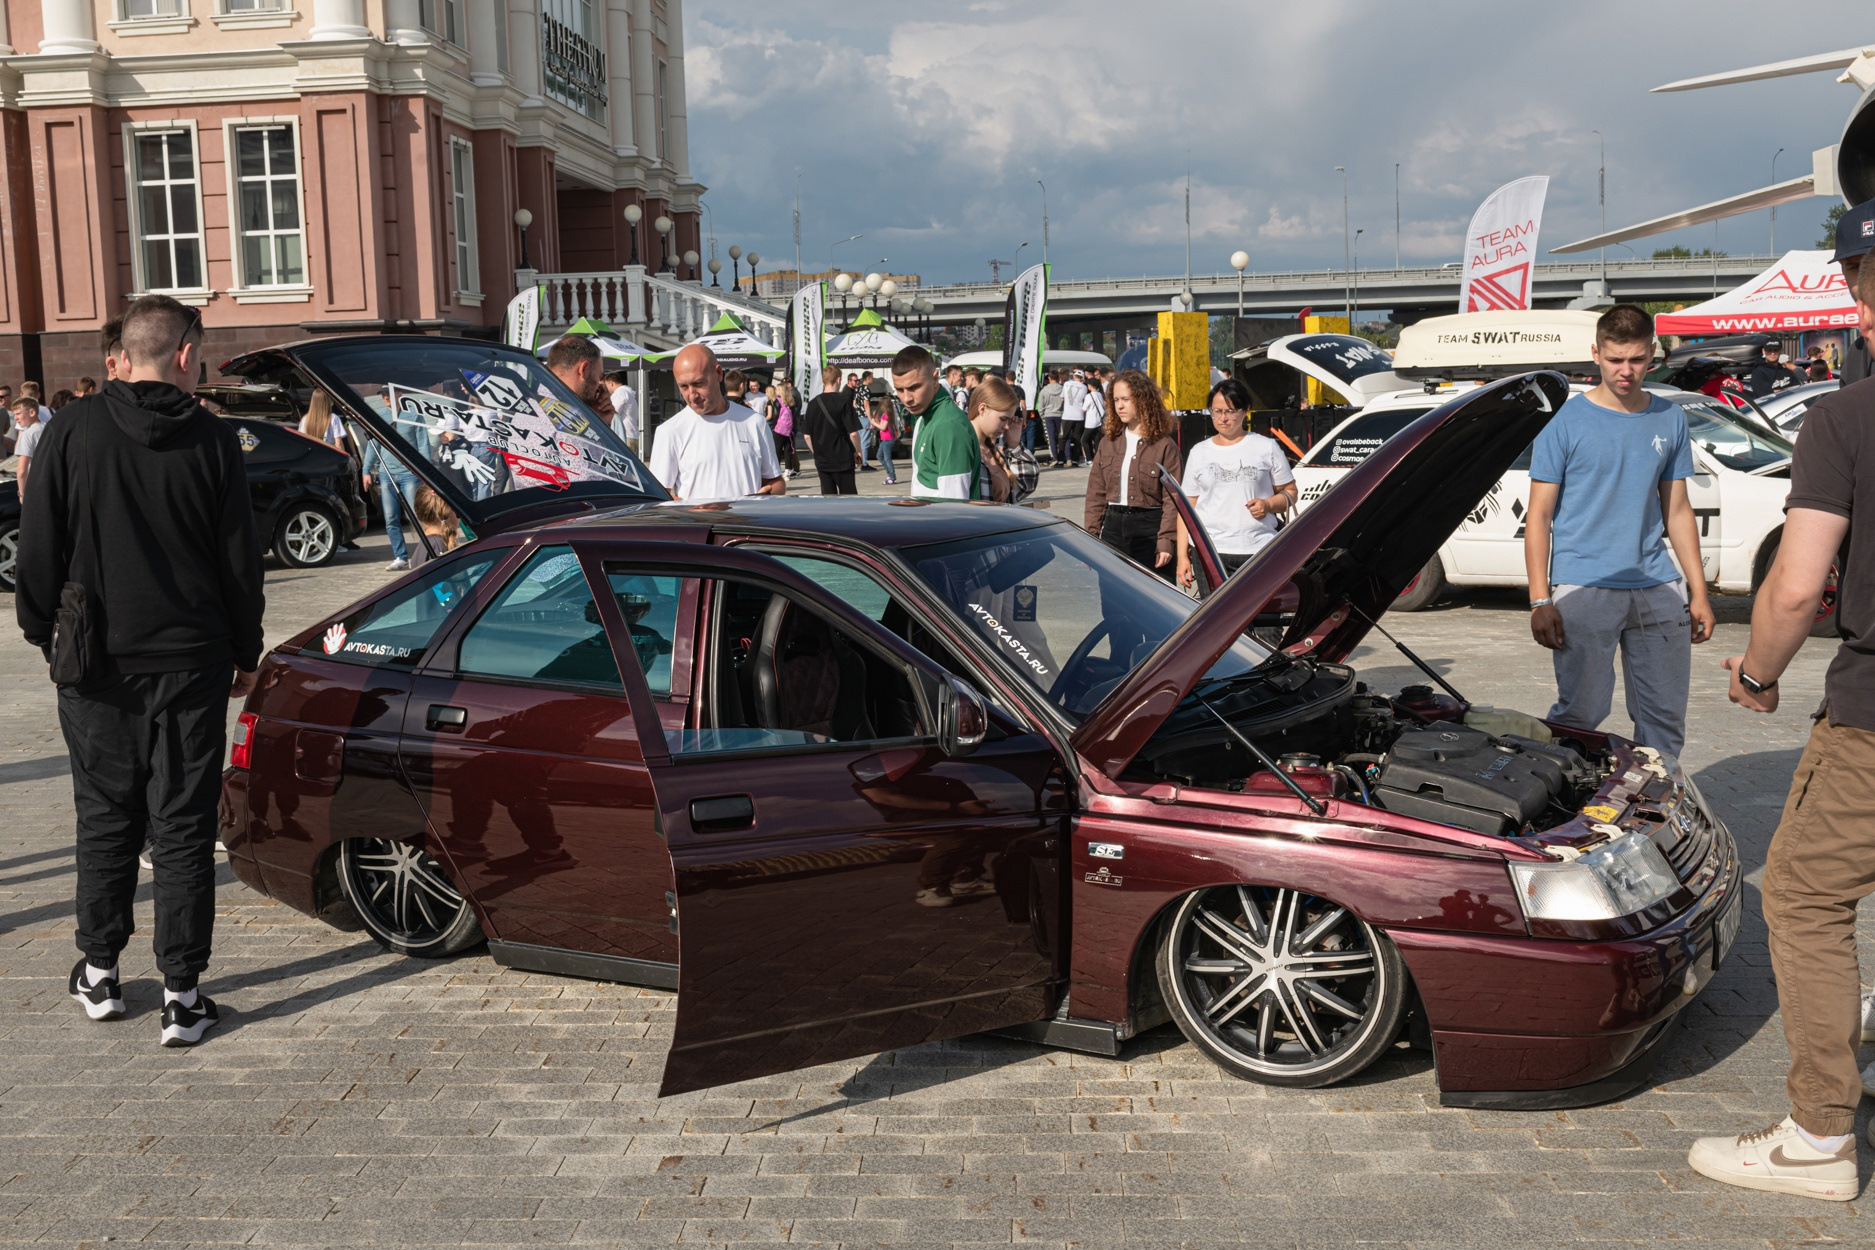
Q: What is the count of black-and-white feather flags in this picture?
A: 3